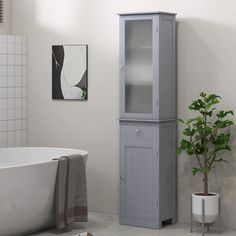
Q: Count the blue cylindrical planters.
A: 0